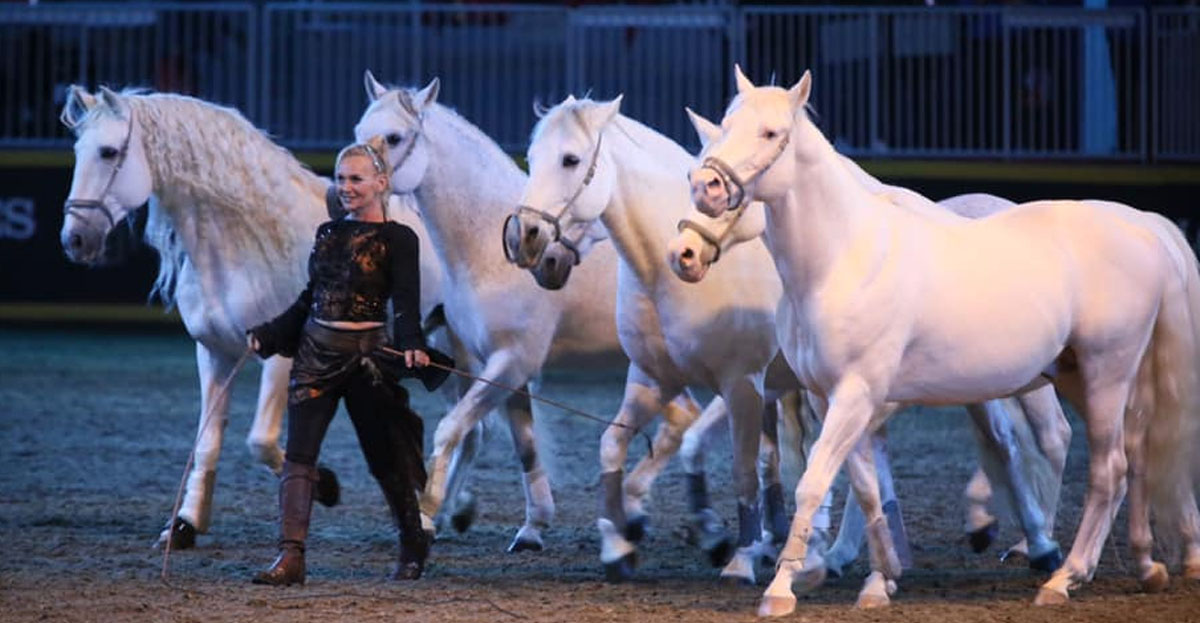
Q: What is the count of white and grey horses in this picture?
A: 6